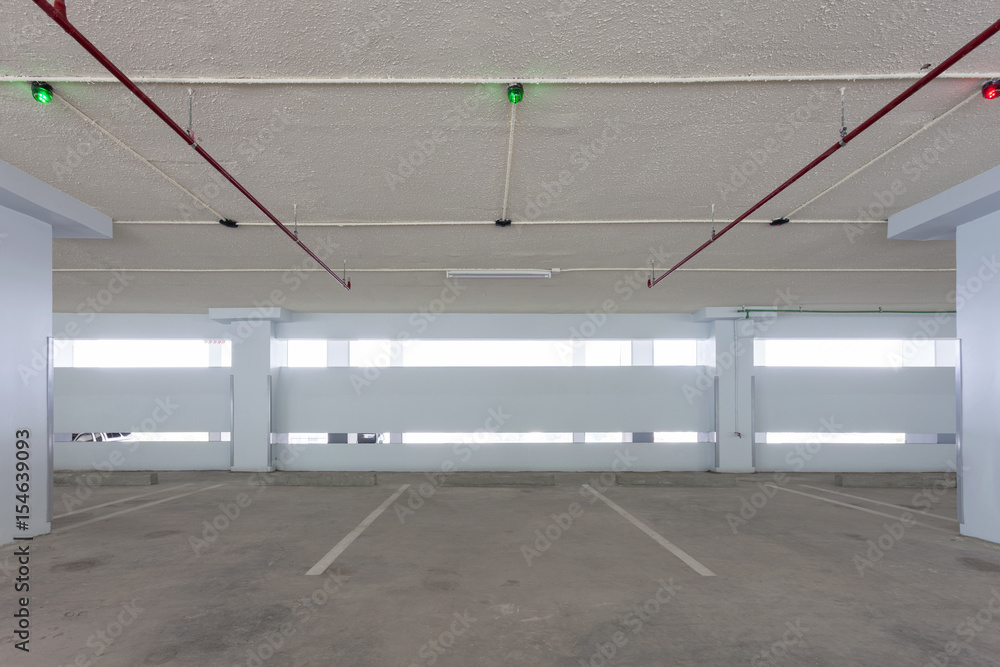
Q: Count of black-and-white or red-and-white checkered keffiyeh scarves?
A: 0